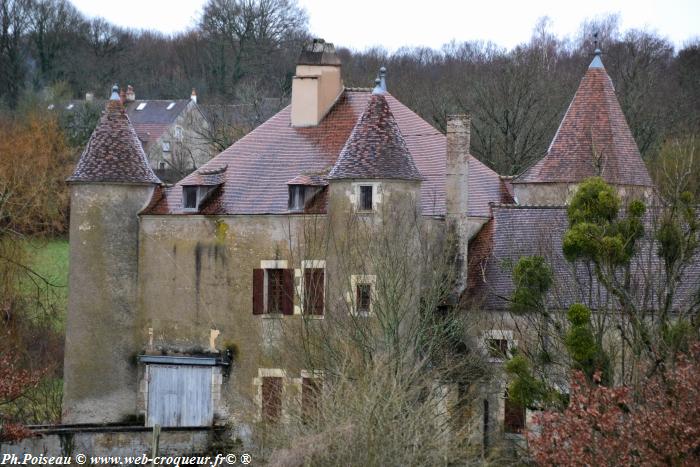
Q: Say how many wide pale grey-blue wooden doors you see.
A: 1